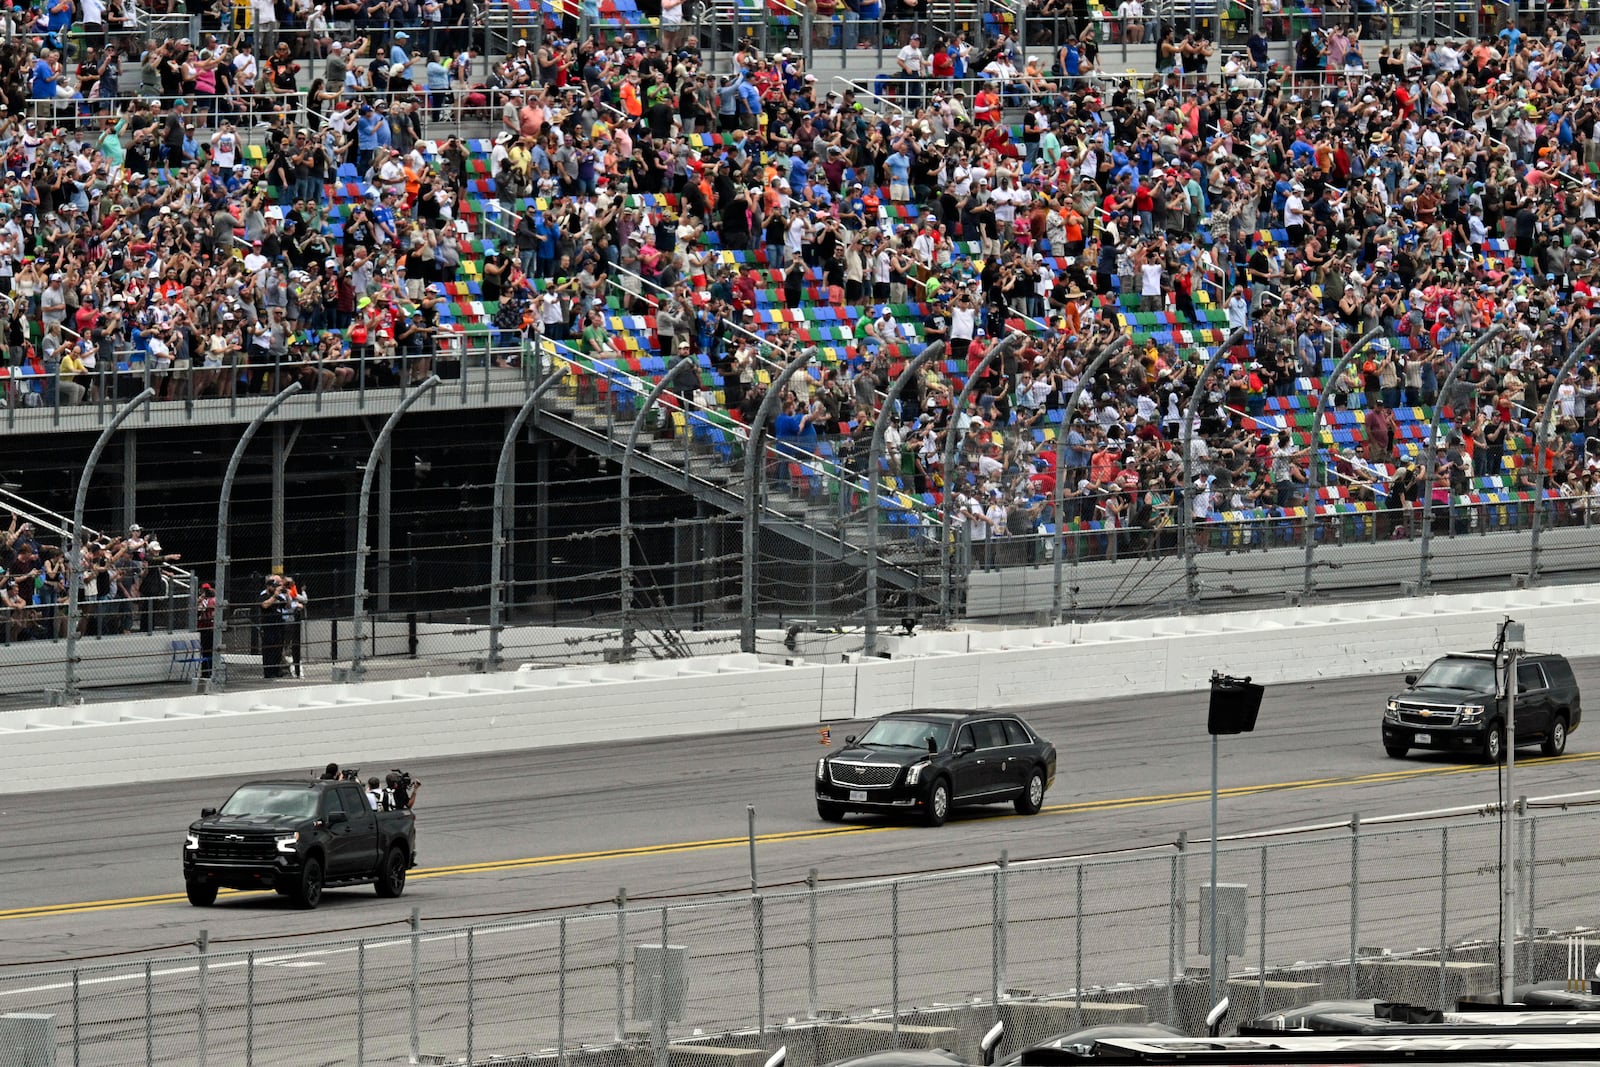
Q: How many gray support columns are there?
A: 13